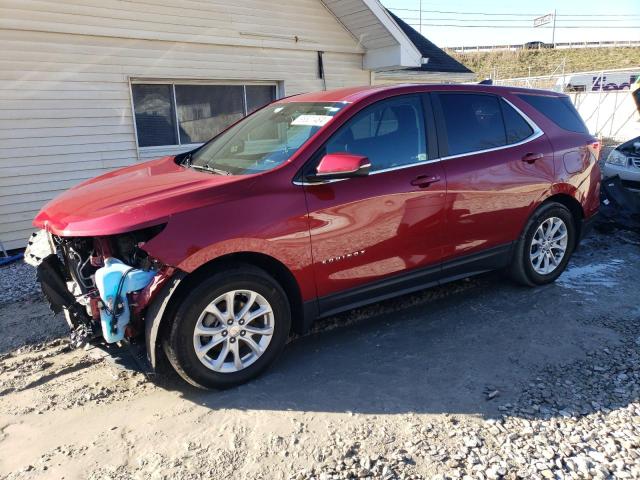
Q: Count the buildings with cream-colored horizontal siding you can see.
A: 1